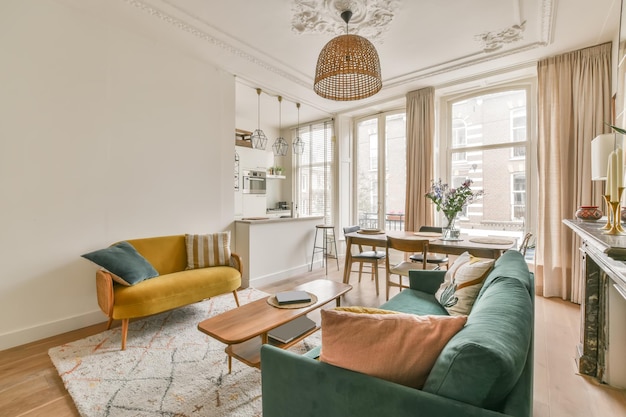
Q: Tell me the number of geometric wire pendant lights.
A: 3